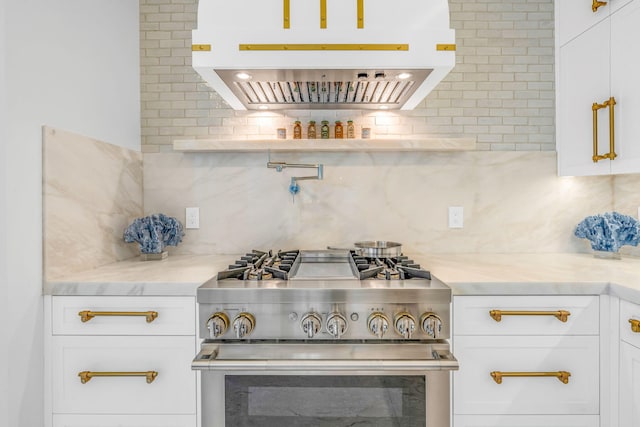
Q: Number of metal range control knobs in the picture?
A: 7